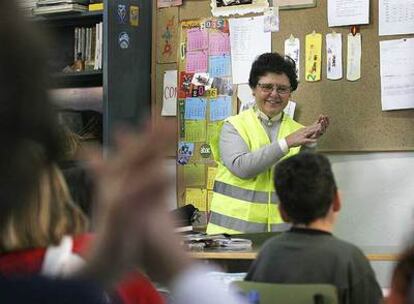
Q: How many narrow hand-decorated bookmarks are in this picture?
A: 4